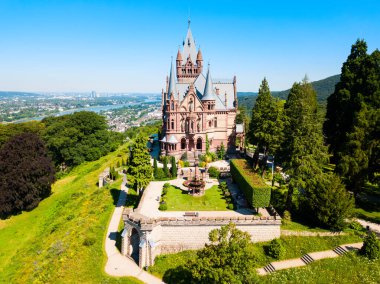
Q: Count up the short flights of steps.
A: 3